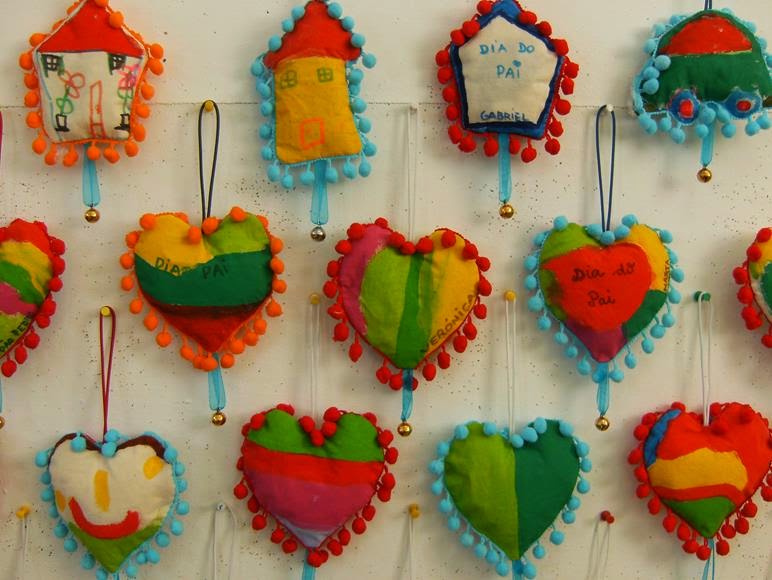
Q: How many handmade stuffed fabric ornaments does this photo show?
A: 13